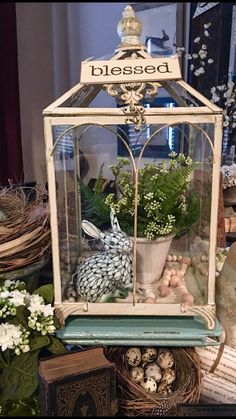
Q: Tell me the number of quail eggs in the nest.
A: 8